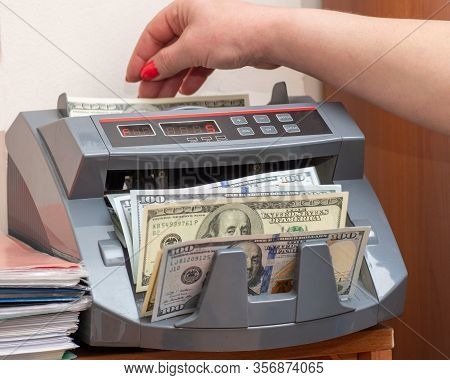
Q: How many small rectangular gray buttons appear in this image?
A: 6